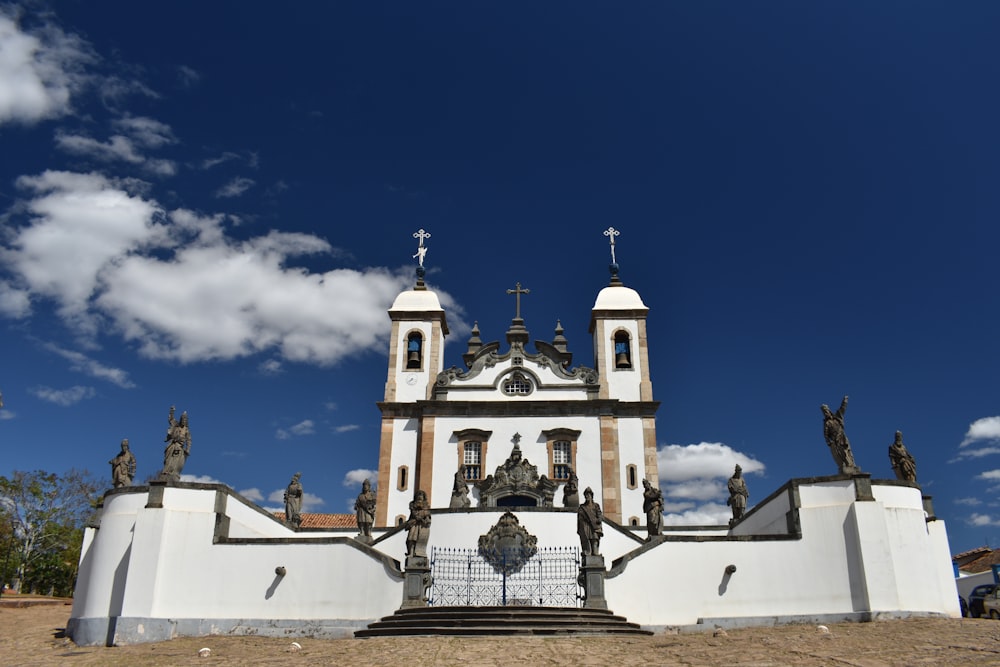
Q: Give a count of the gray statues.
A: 12